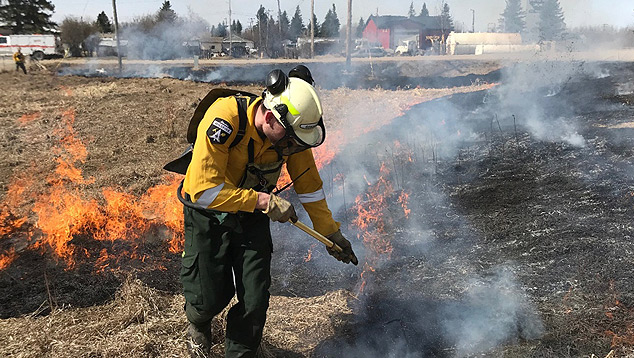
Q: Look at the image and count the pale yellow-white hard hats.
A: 1